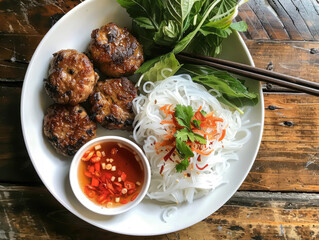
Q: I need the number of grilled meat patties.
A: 4